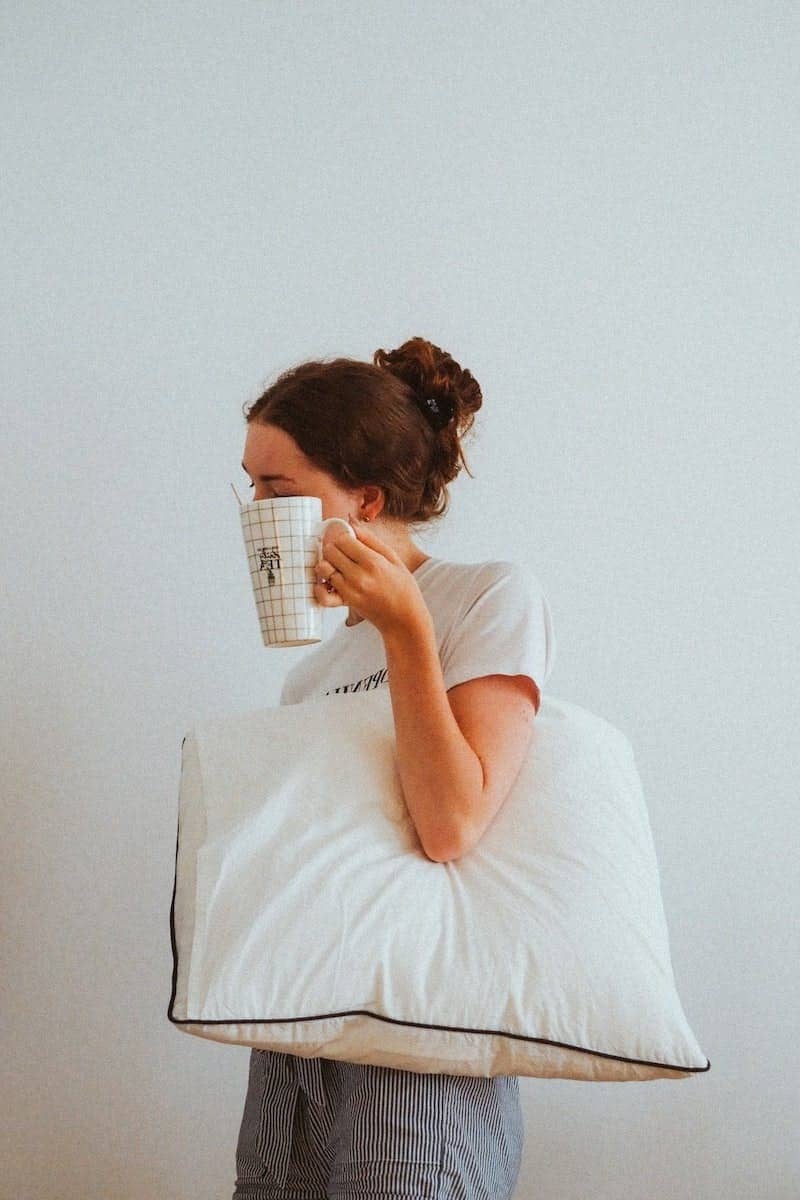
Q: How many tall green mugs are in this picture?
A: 0